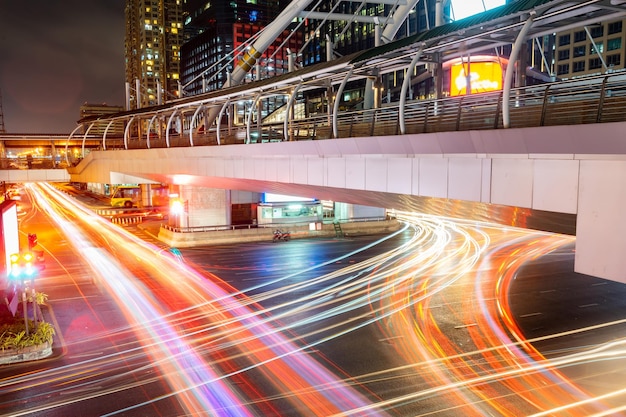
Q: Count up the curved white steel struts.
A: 13